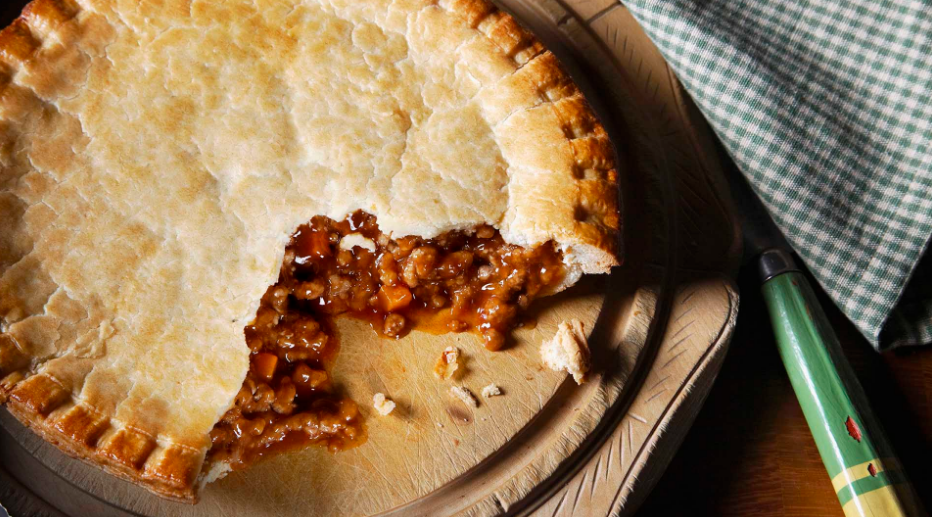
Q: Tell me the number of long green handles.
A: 1